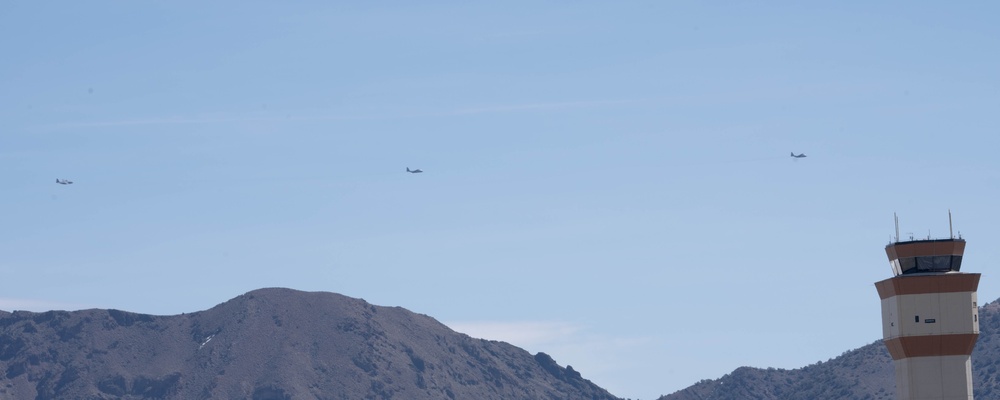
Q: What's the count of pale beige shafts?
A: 1